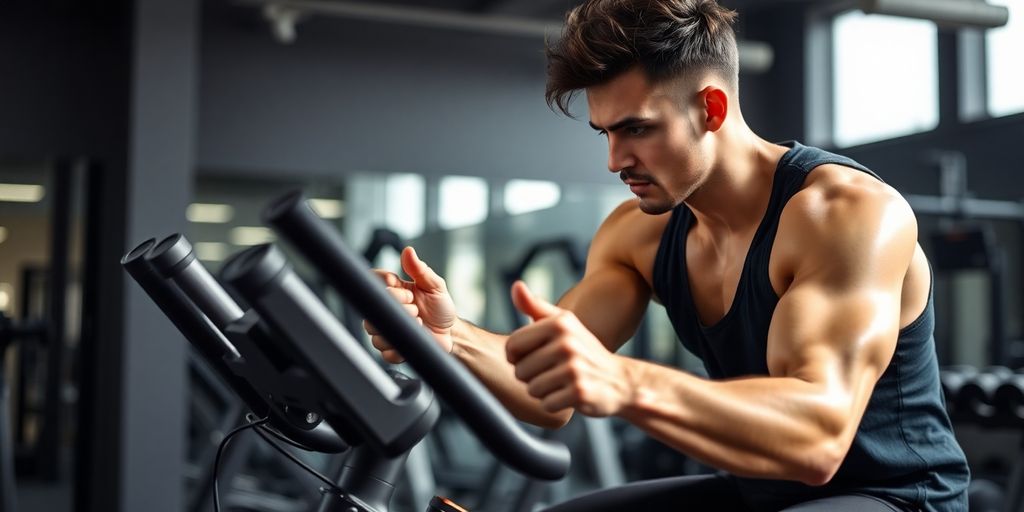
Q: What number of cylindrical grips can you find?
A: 4